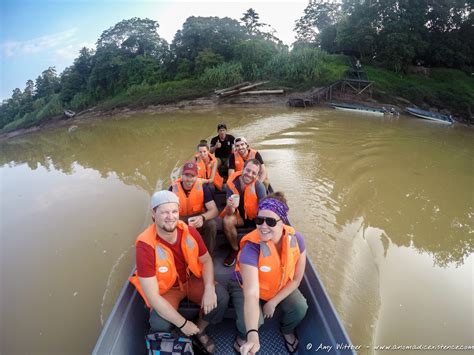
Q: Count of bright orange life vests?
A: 6